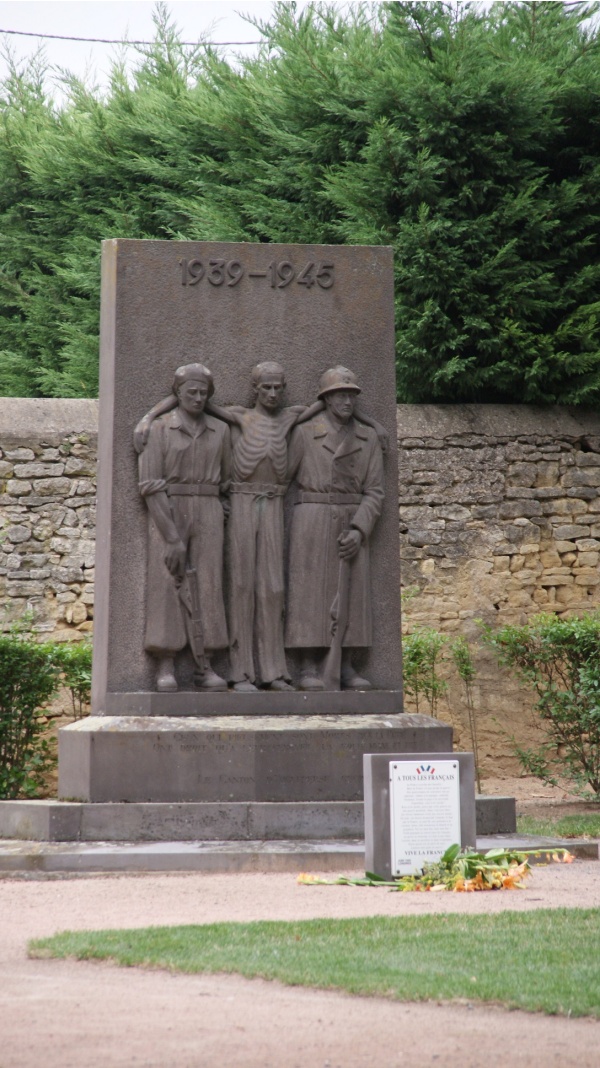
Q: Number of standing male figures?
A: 3